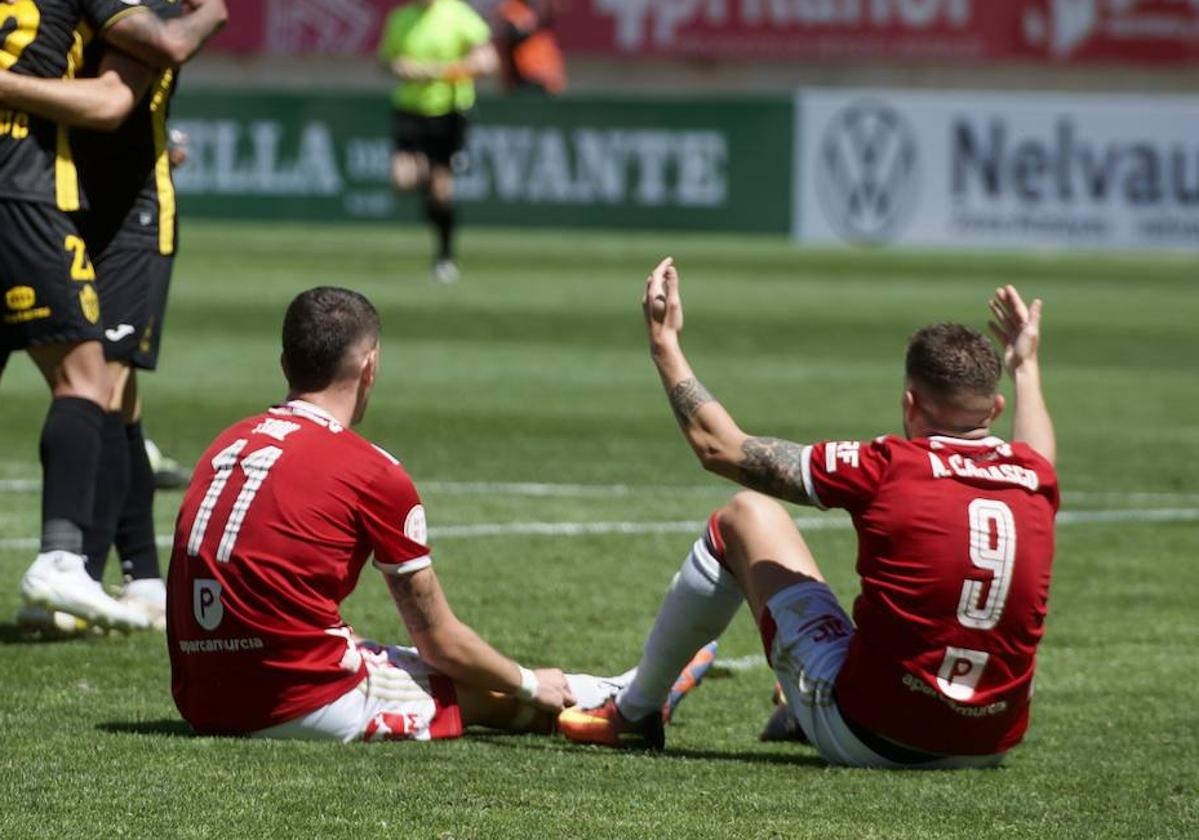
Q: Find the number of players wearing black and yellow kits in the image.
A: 2